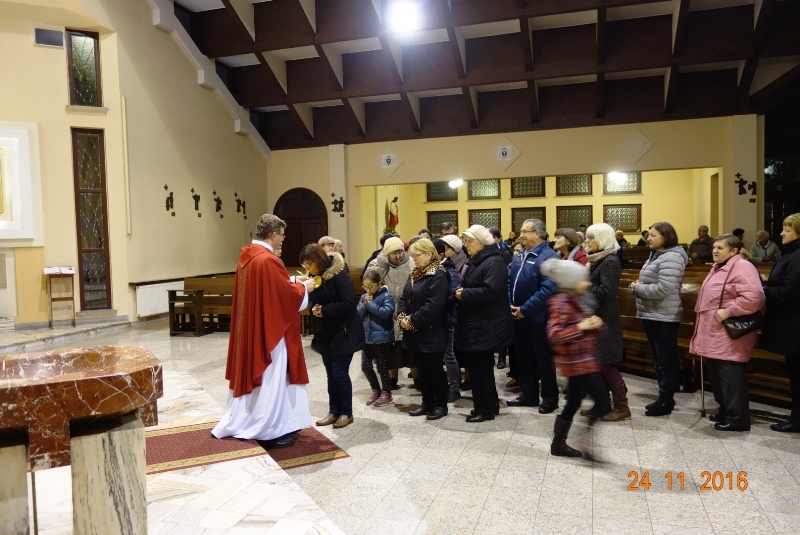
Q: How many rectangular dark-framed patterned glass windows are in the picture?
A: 12